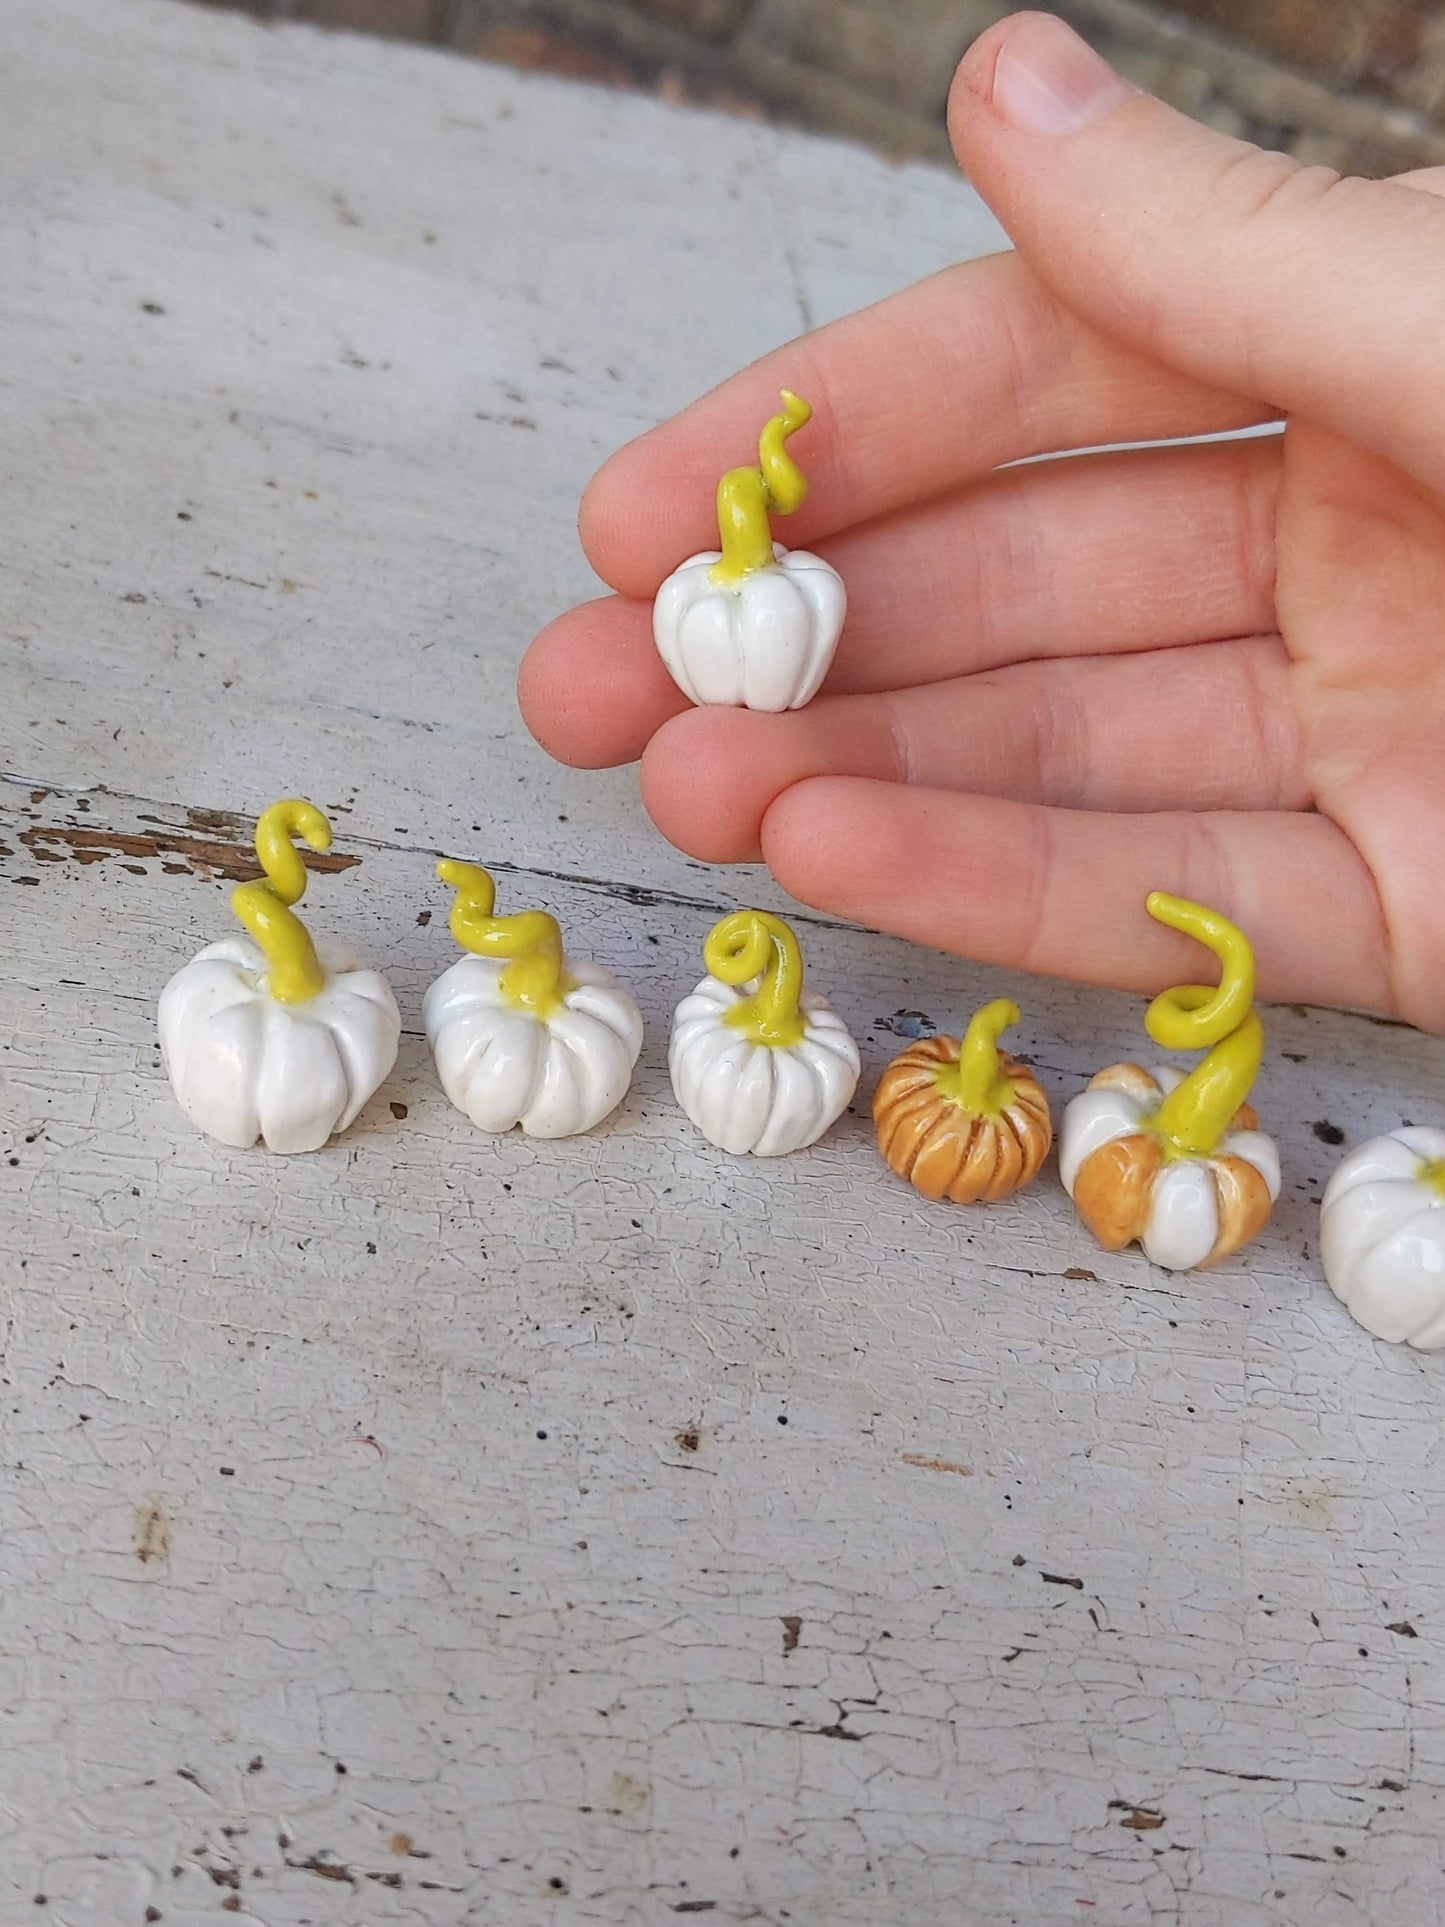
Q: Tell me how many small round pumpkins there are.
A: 7